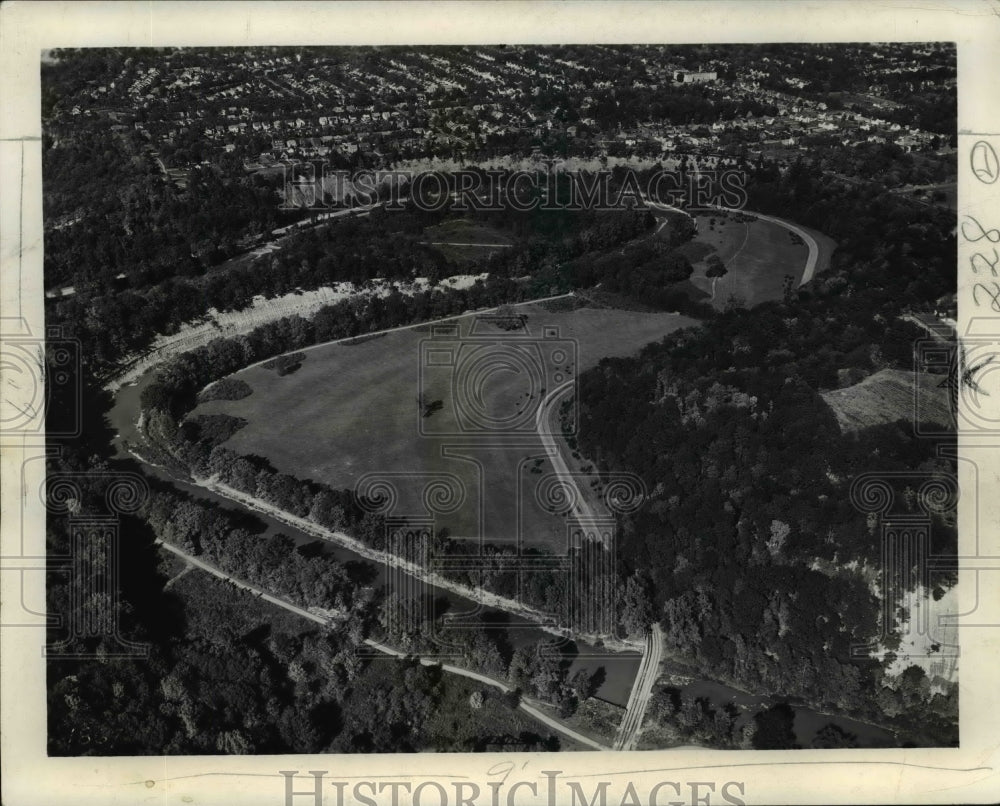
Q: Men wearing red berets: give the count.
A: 0